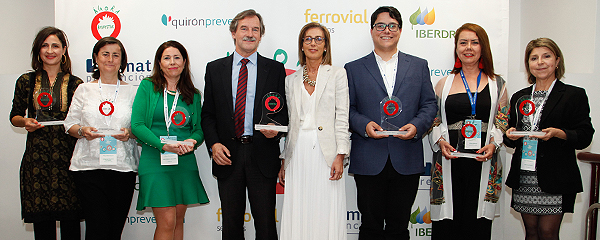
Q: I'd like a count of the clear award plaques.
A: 7